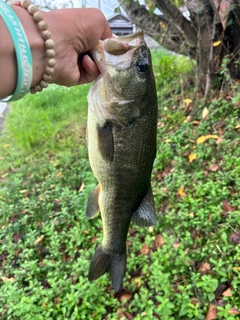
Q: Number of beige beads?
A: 13